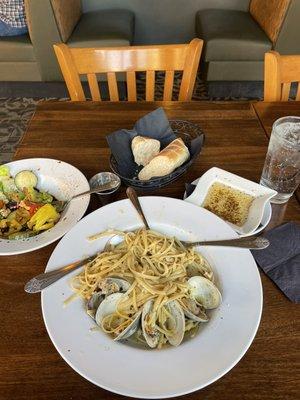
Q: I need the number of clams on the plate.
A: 4